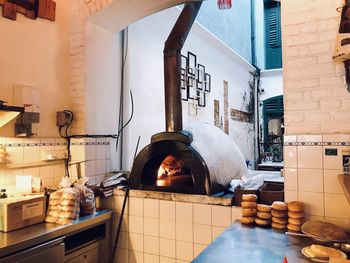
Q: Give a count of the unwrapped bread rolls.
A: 15